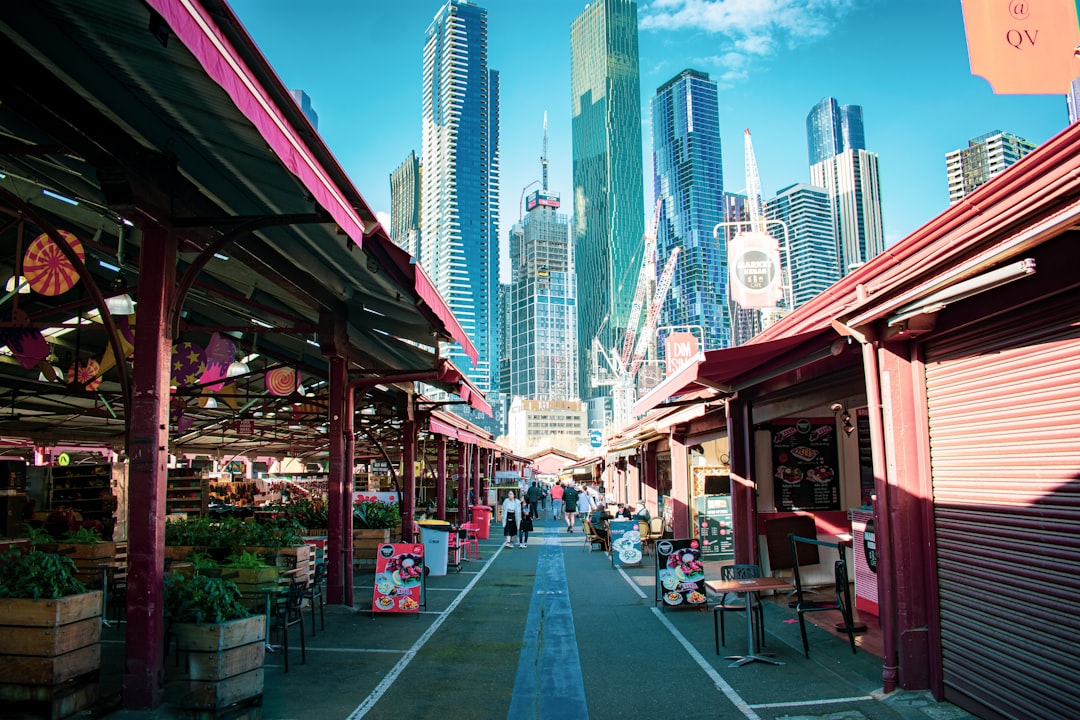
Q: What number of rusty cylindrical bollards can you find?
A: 0